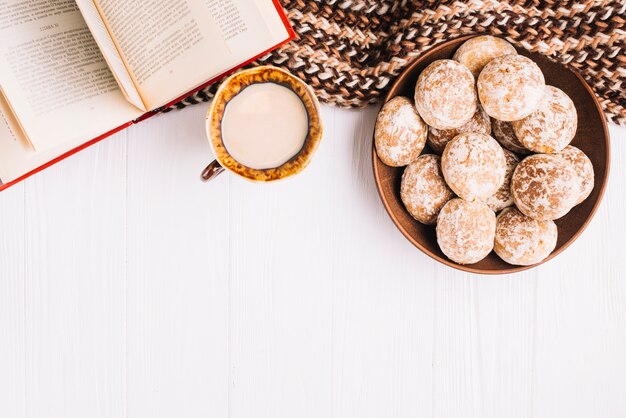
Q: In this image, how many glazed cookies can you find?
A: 14